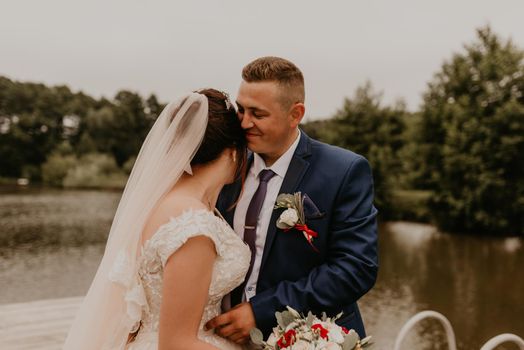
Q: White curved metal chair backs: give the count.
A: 2